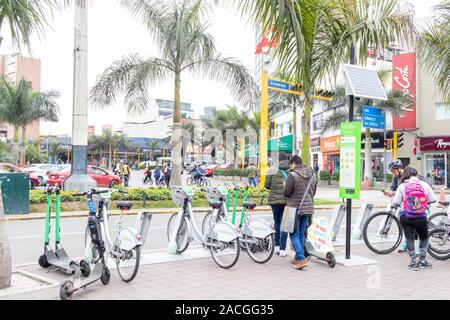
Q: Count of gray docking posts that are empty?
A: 3